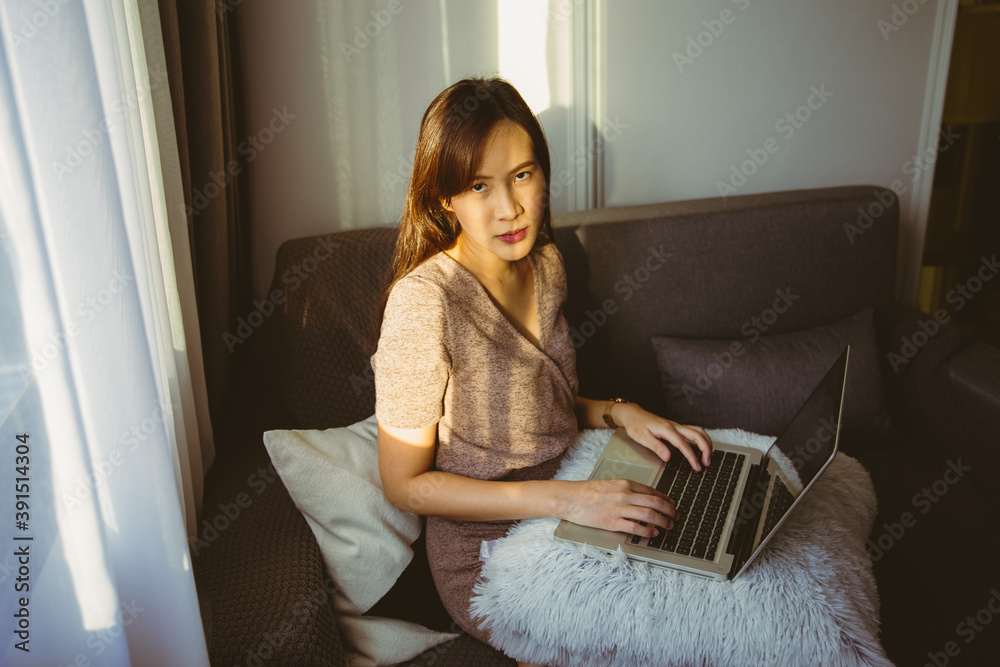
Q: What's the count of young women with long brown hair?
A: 1